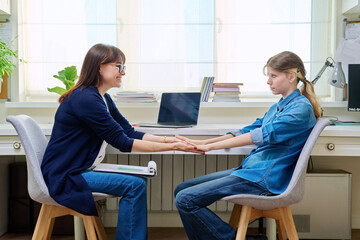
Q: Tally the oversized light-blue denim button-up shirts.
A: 1